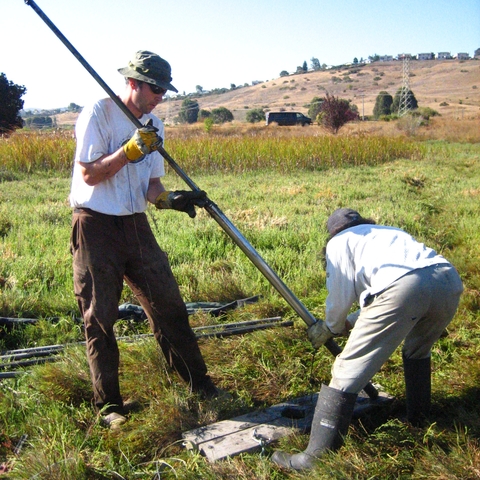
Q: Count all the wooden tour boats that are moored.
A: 0